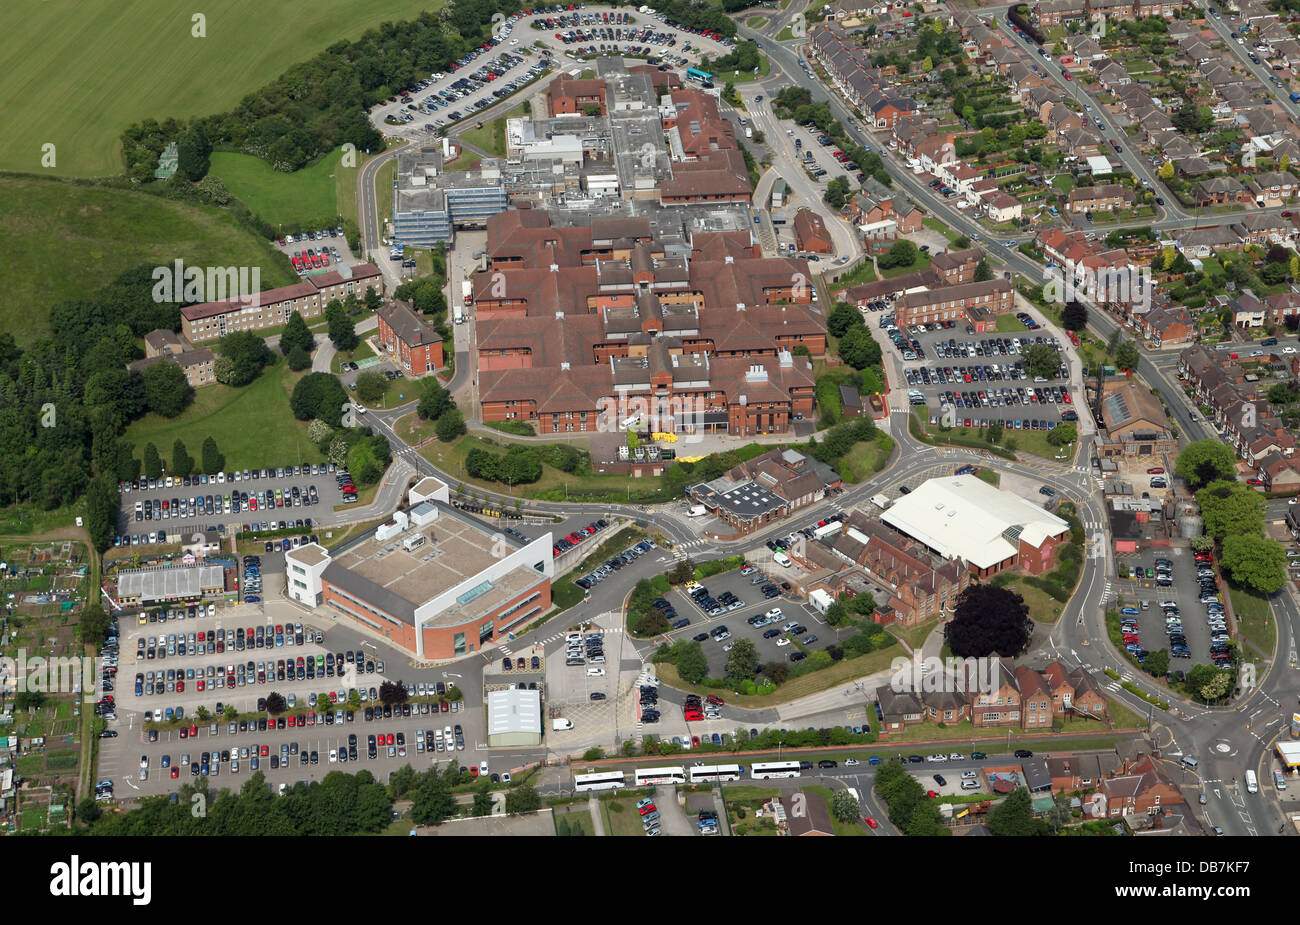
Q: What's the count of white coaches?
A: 4